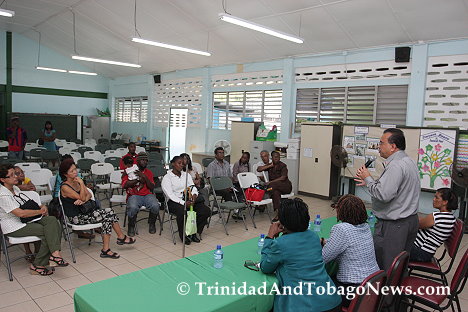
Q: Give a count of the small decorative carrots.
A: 0